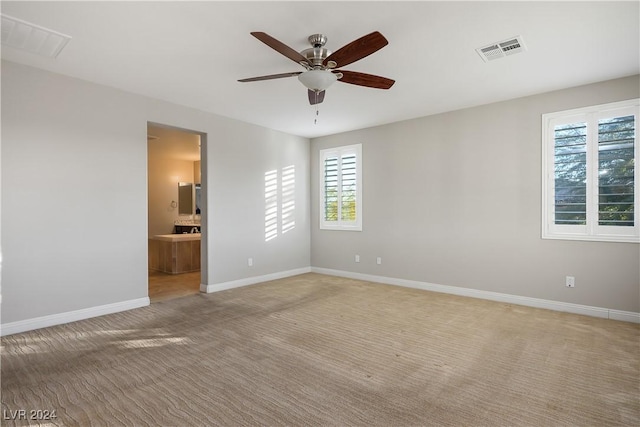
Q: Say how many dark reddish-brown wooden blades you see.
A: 5